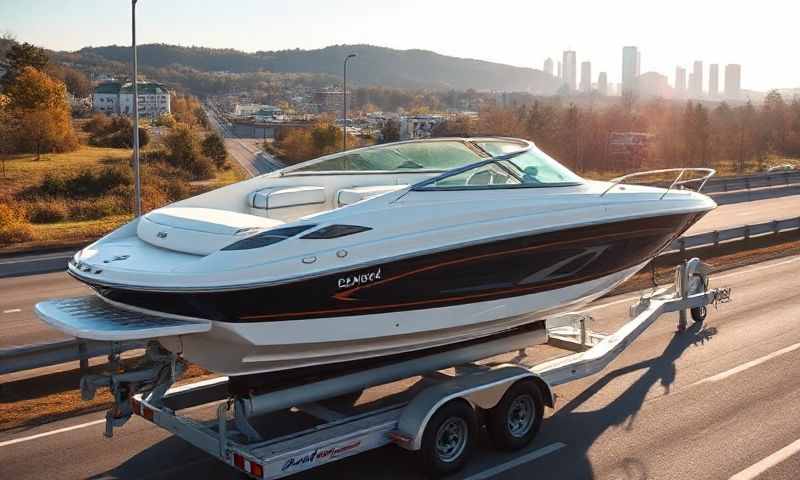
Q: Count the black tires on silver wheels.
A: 2